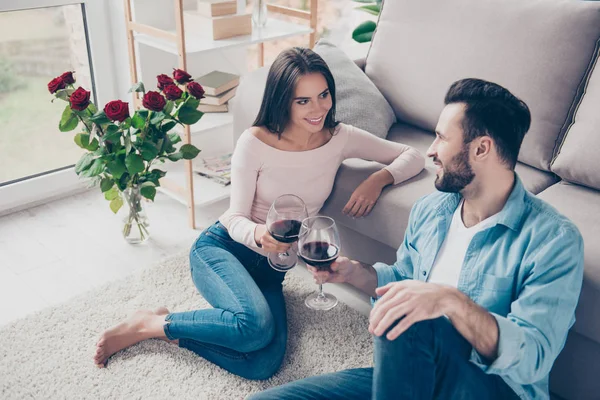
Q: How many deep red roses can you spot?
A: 9